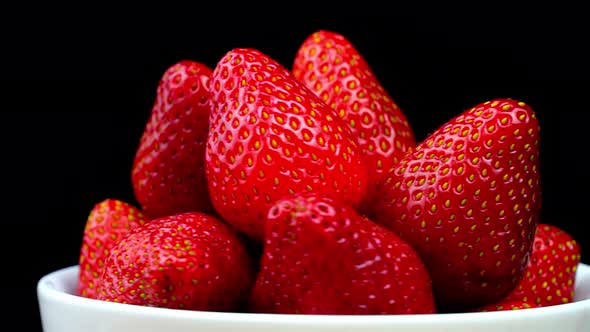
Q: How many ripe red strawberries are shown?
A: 8